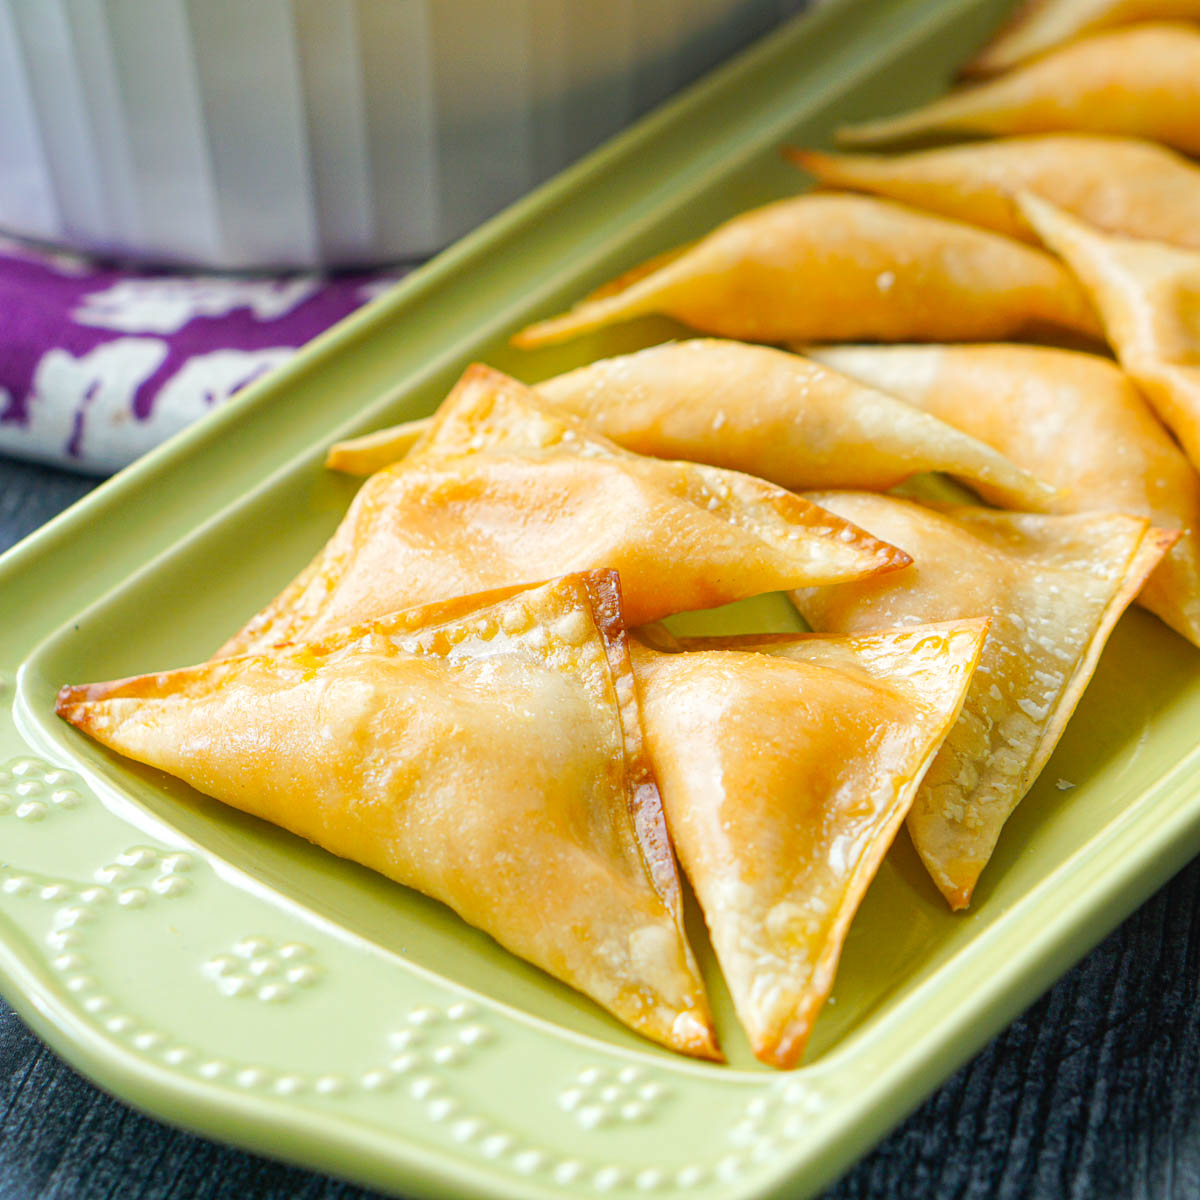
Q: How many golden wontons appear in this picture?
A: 11